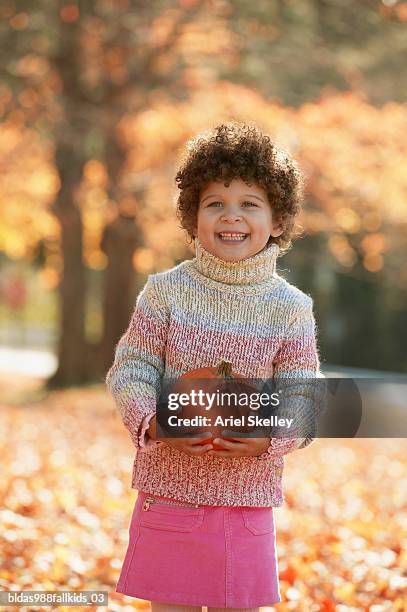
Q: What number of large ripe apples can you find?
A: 0